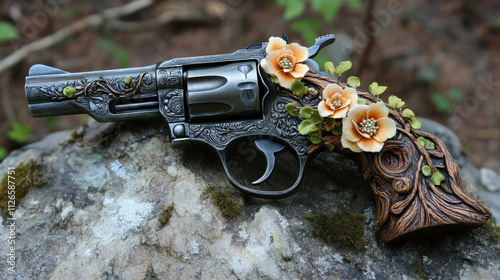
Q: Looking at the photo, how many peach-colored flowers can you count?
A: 3